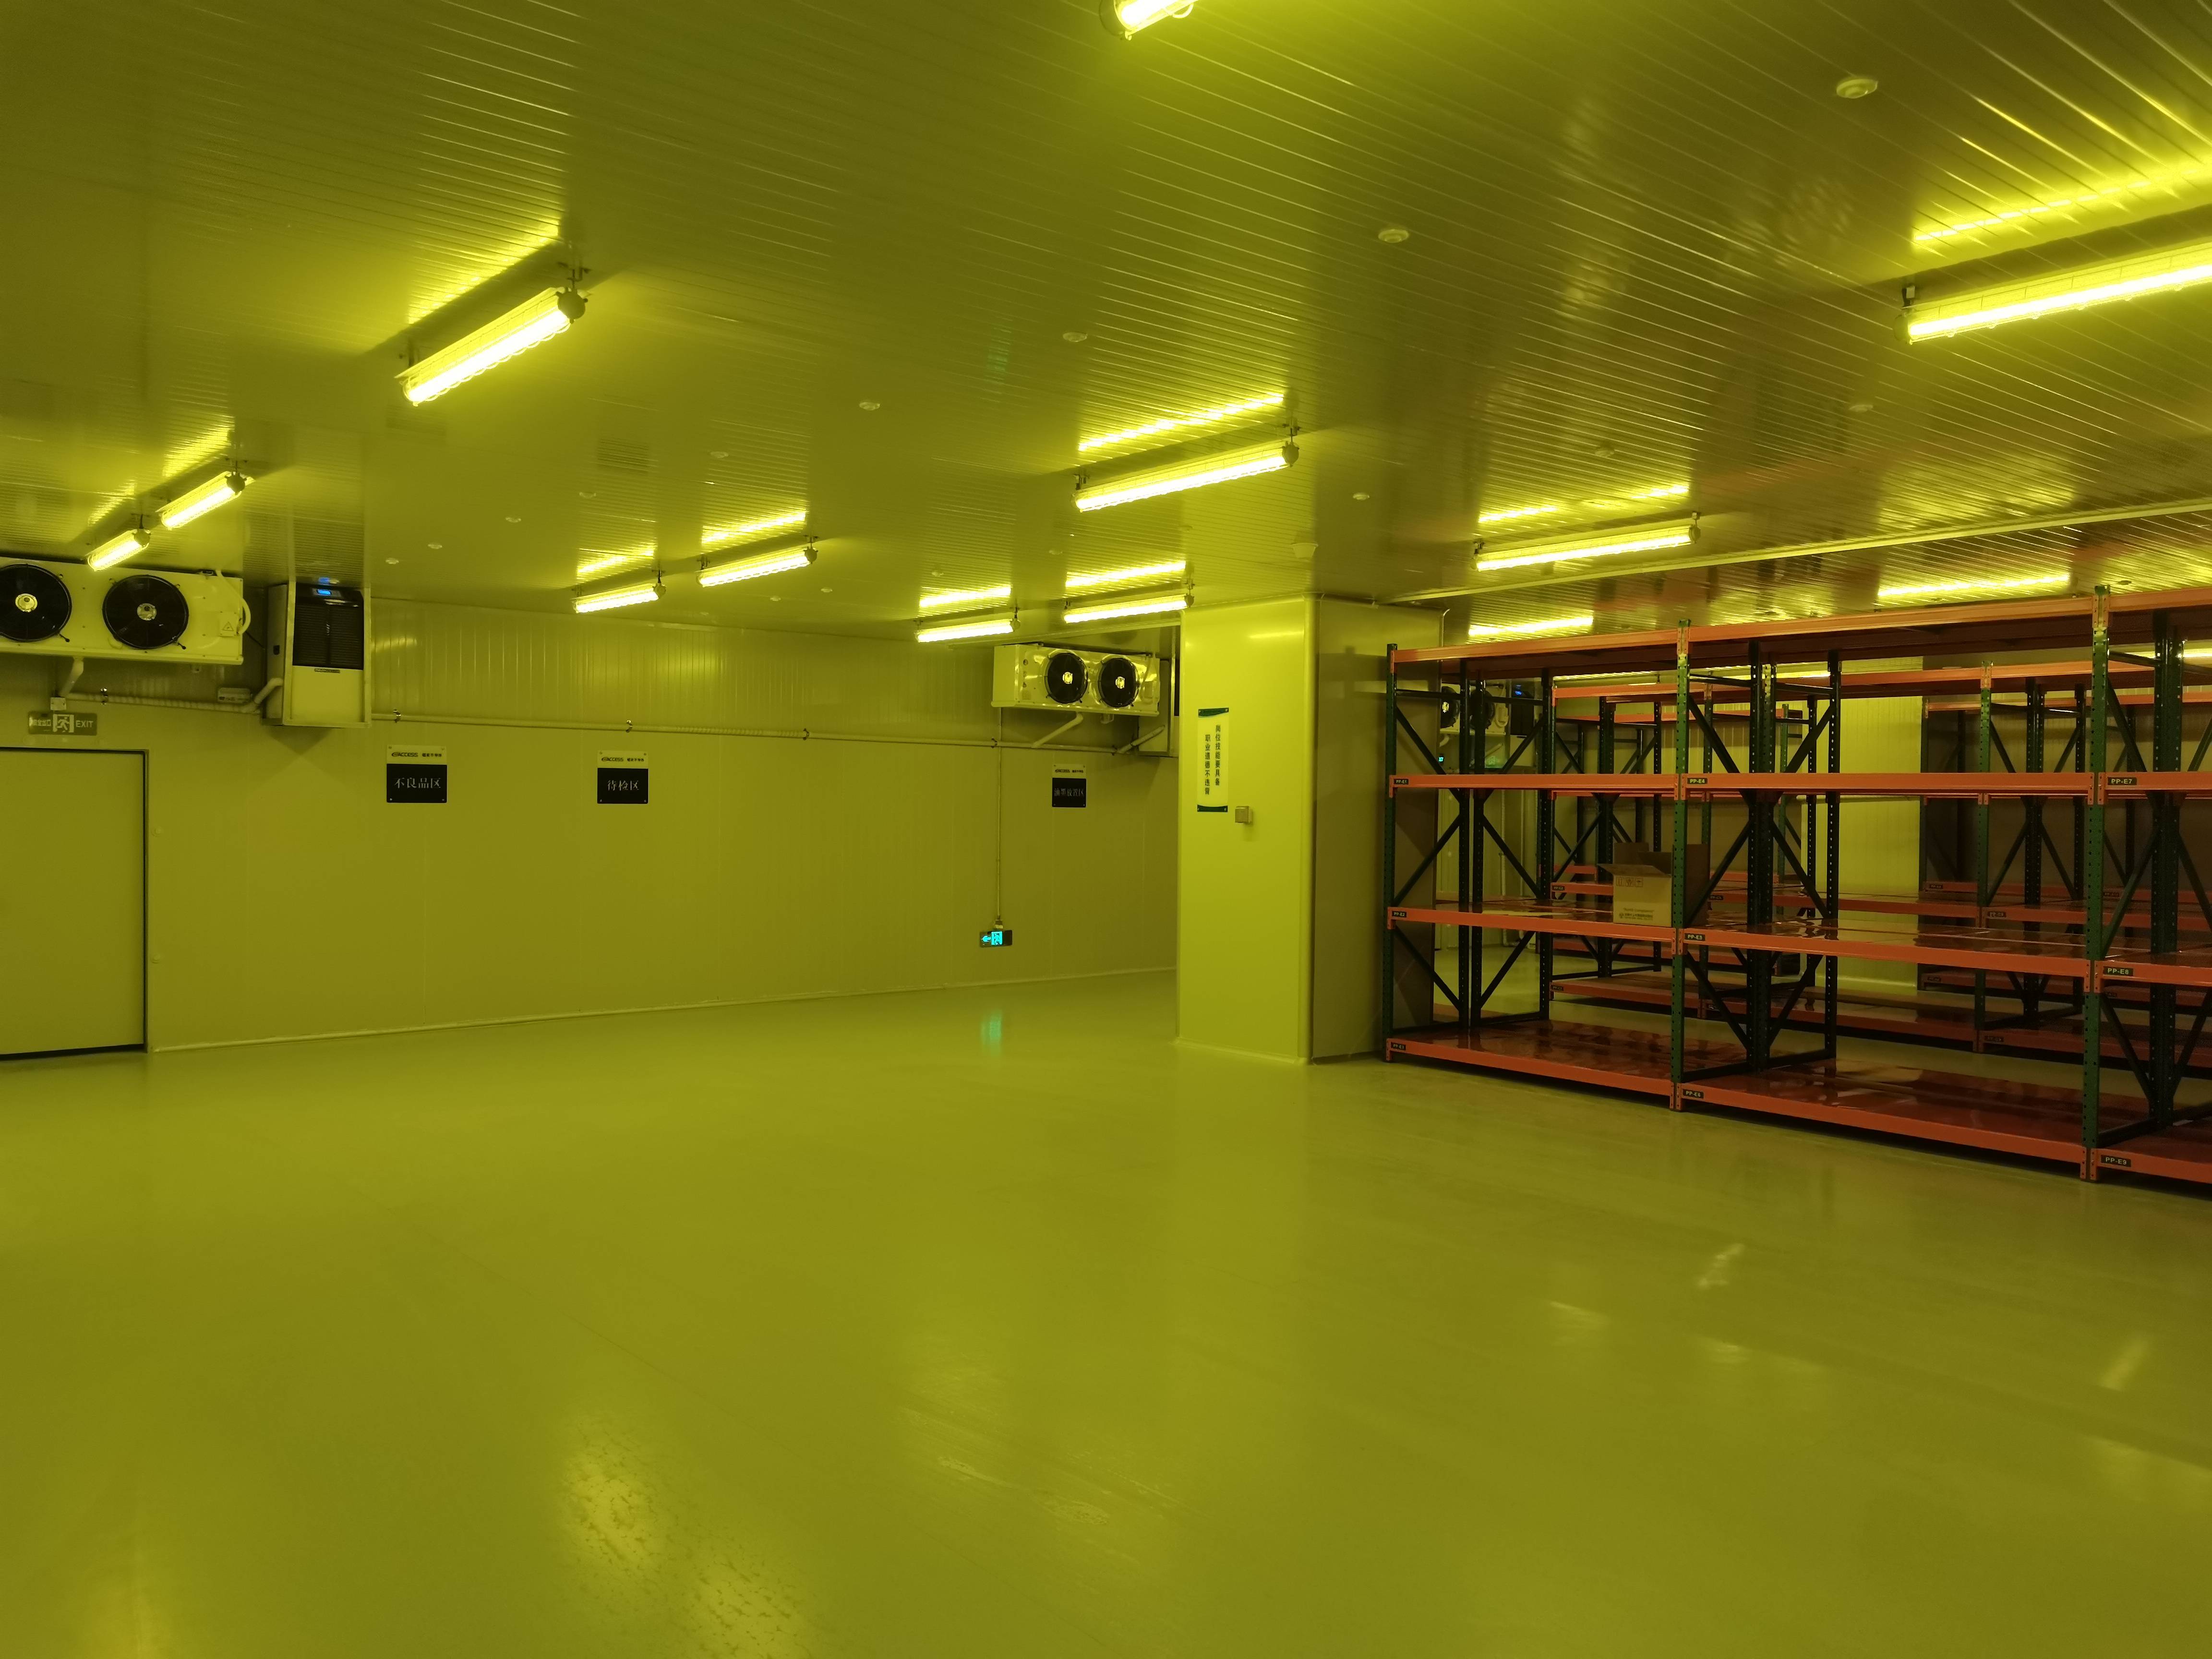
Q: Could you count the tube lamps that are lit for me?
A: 11